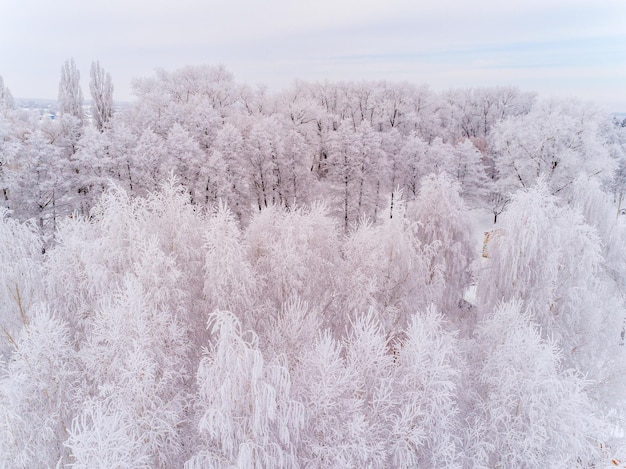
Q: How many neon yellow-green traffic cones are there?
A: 0